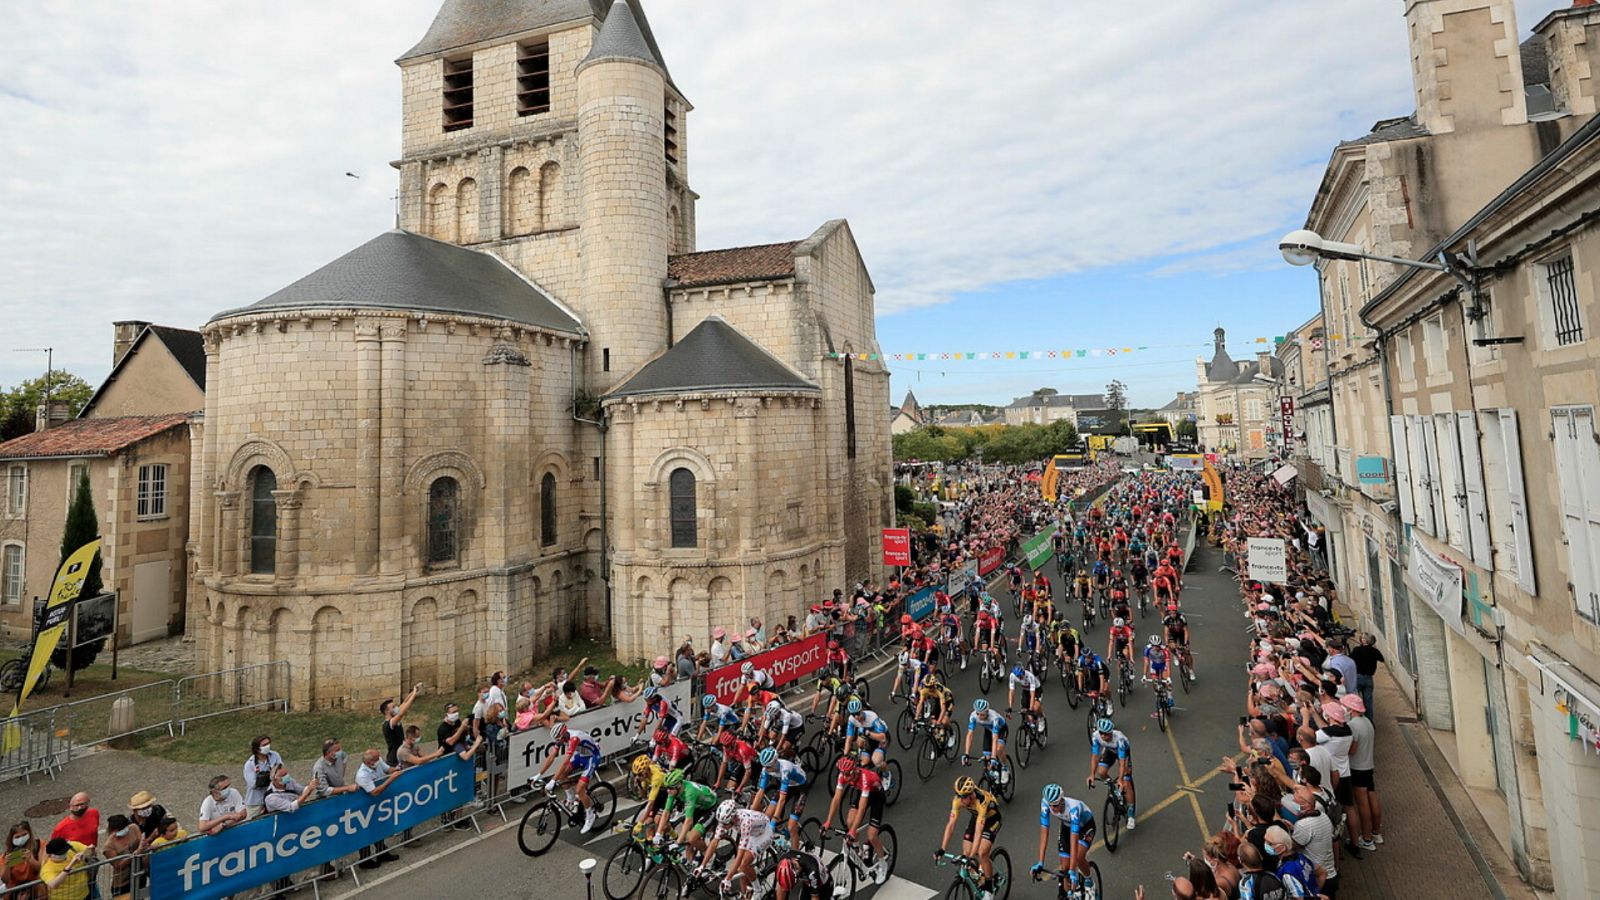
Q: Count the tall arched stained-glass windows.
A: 4